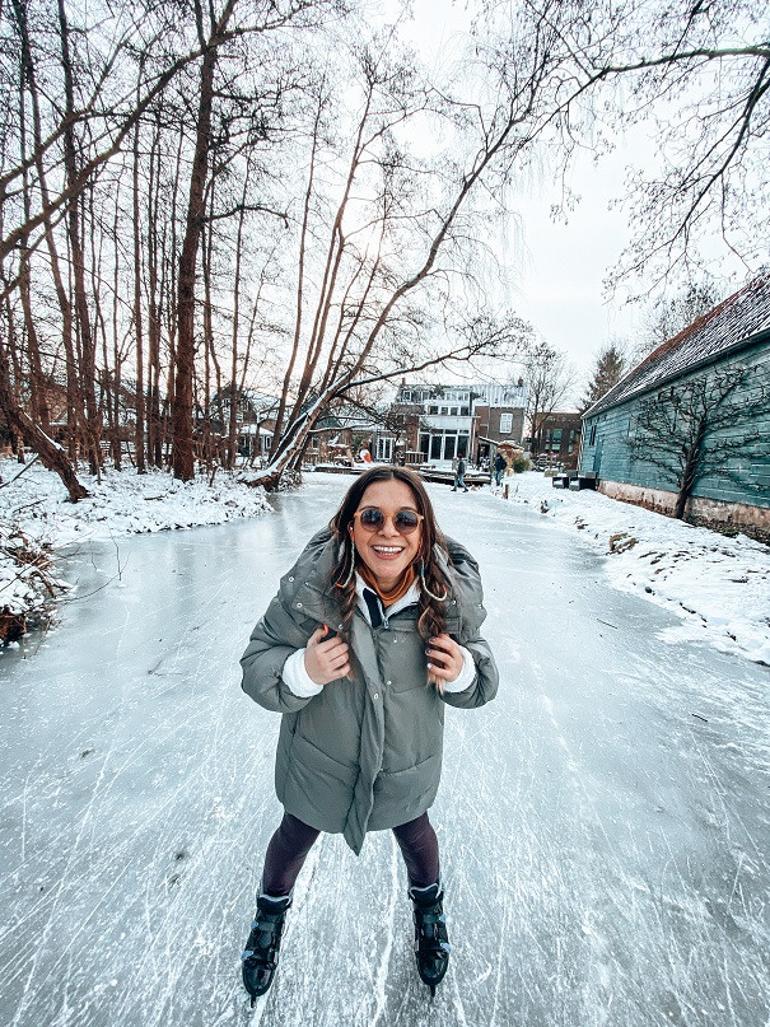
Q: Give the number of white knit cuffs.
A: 2